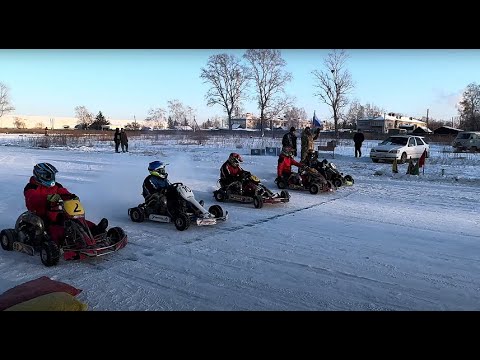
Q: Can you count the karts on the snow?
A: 5